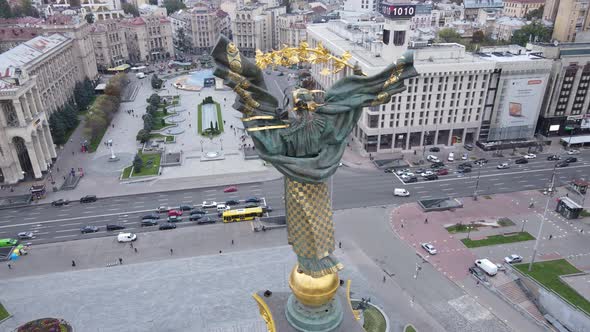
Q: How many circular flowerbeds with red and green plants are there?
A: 1